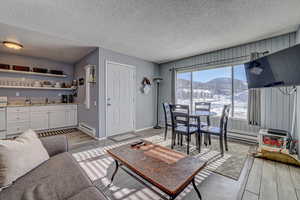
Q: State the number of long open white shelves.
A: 2